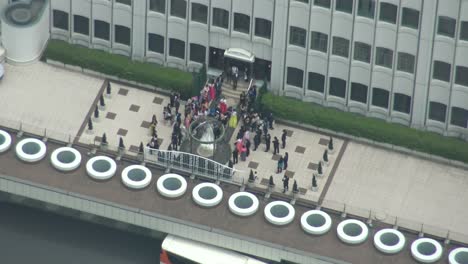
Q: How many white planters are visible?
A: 14